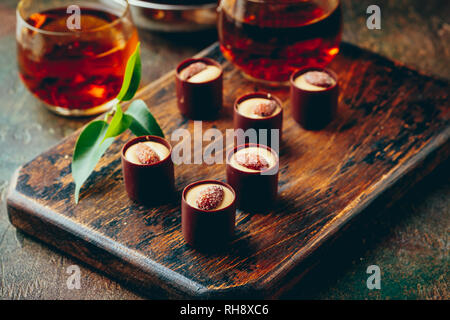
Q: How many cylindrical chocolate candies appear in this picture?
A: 6